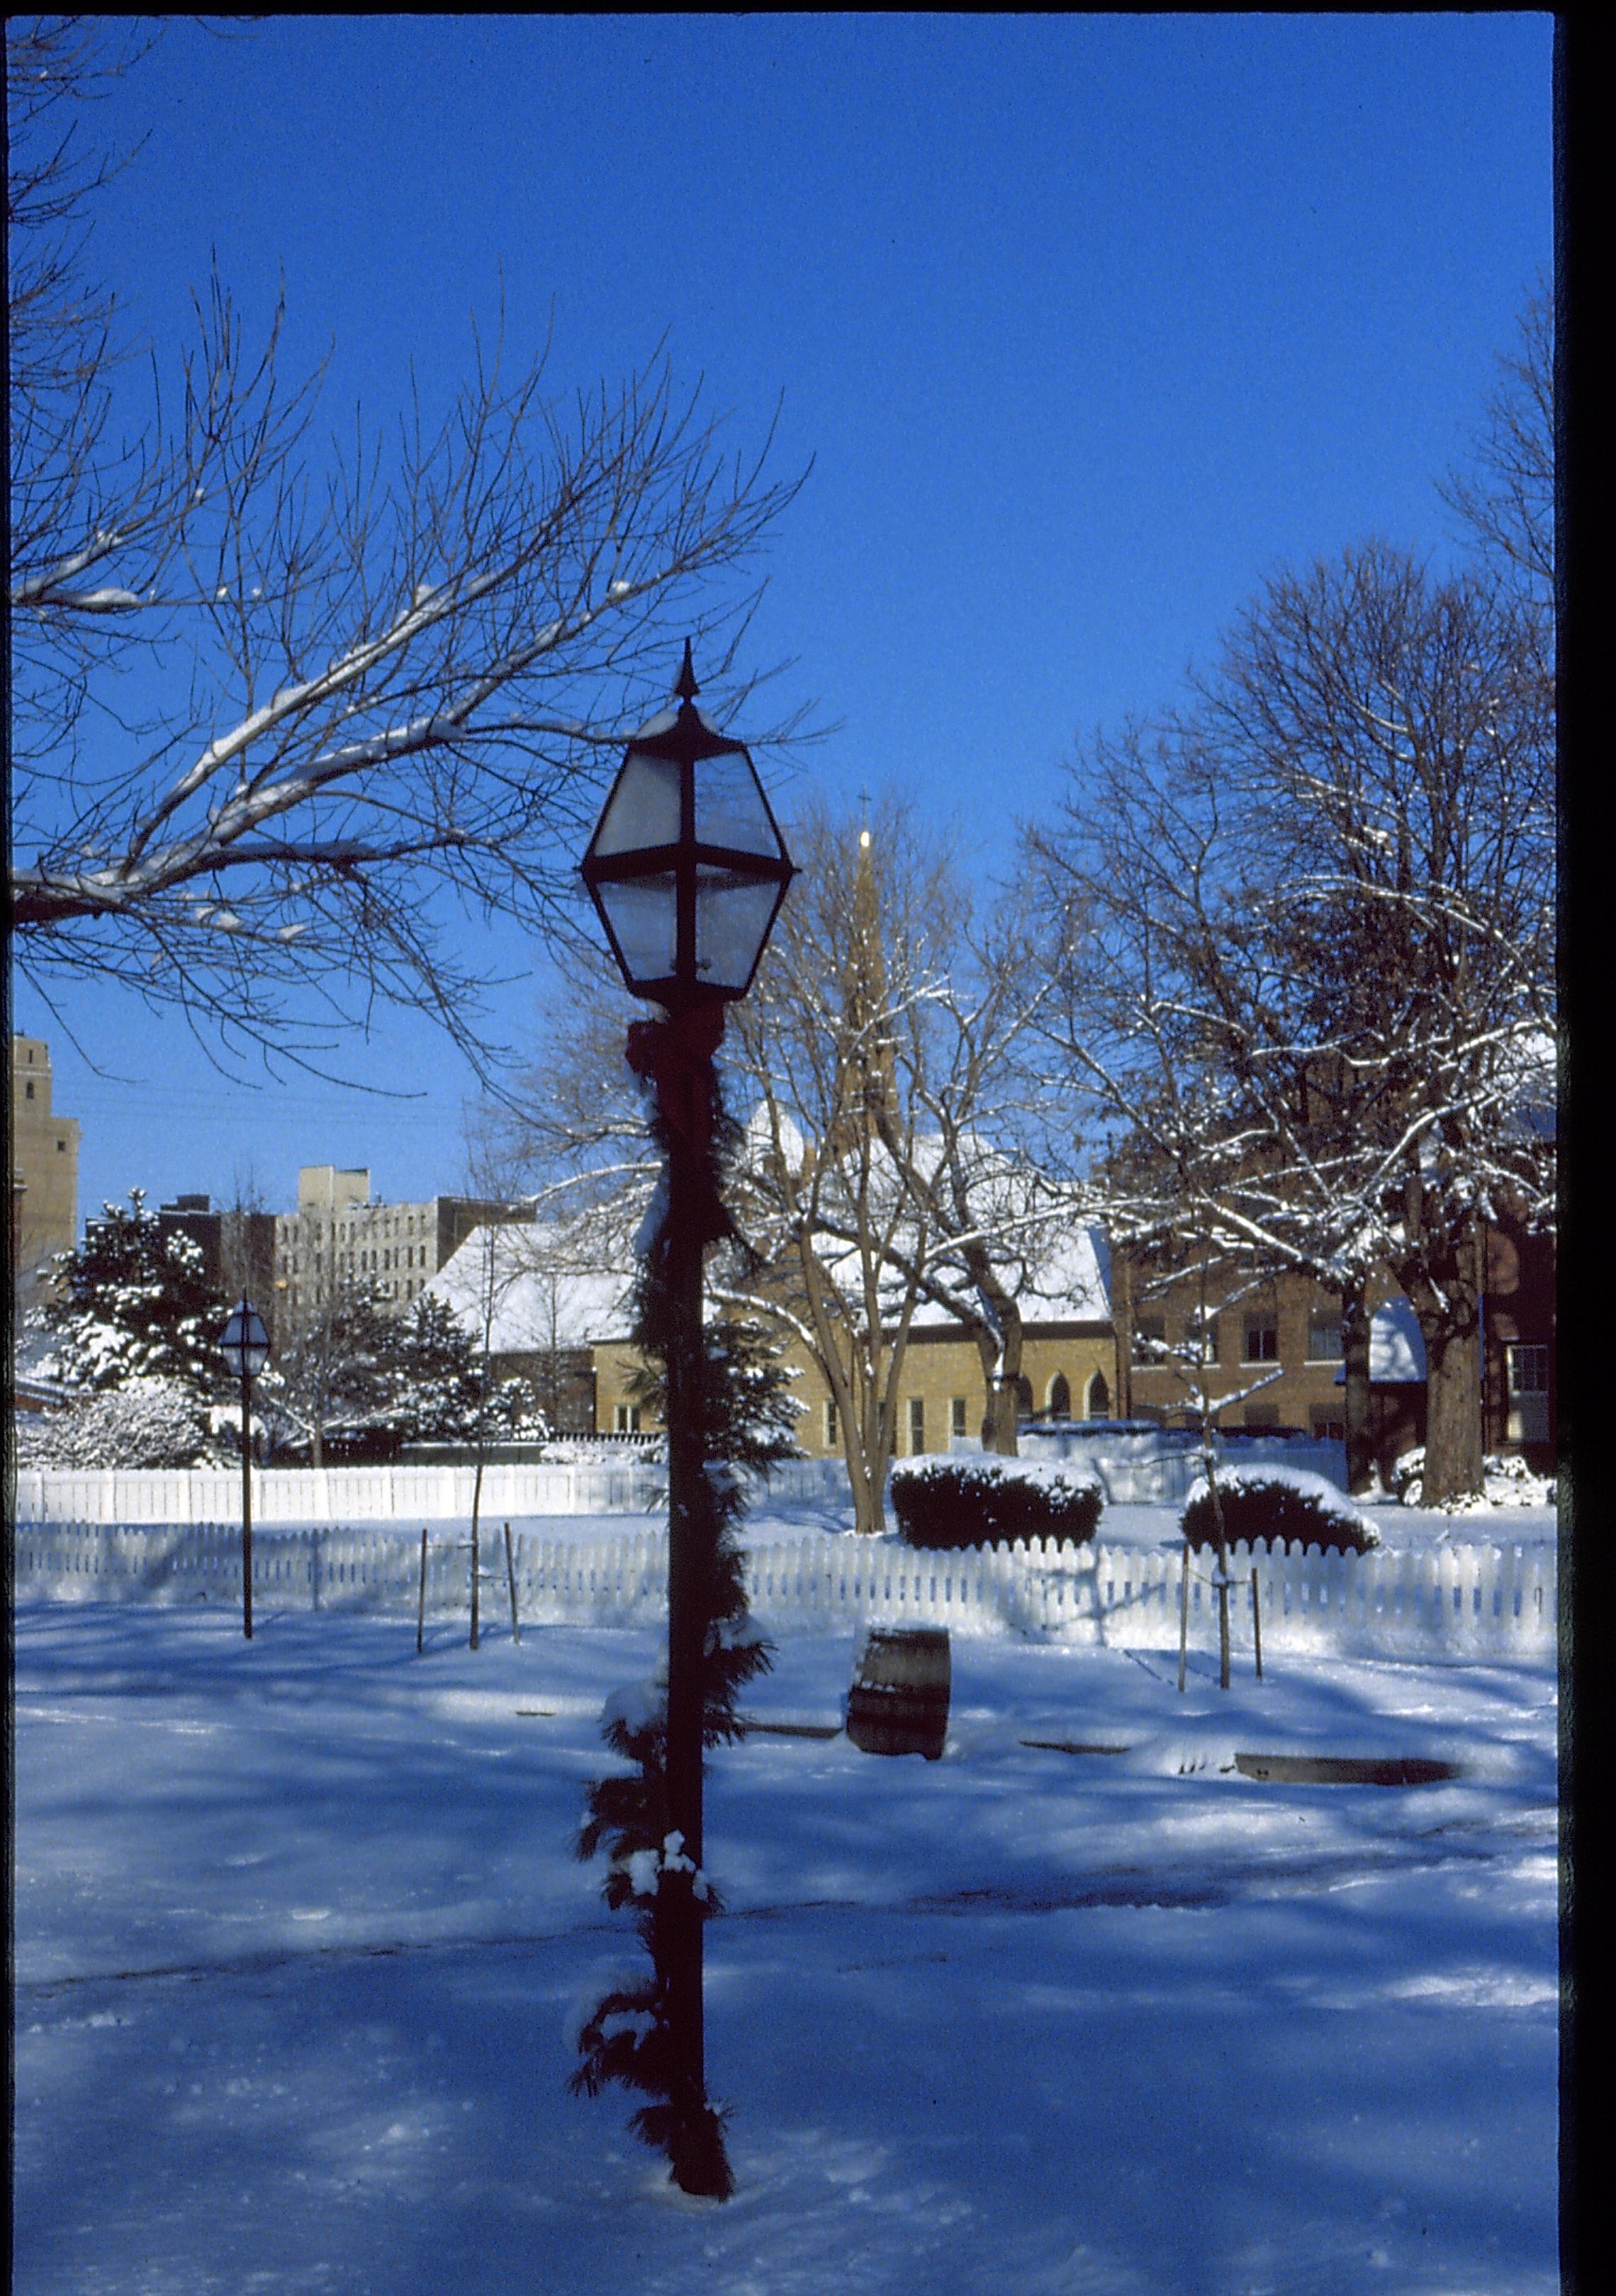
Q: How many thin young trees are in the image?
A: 2